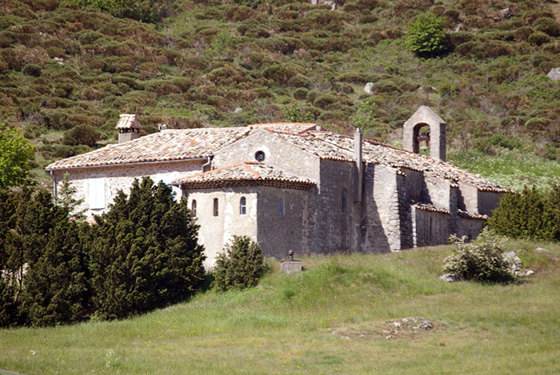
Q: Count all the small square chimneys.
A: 1